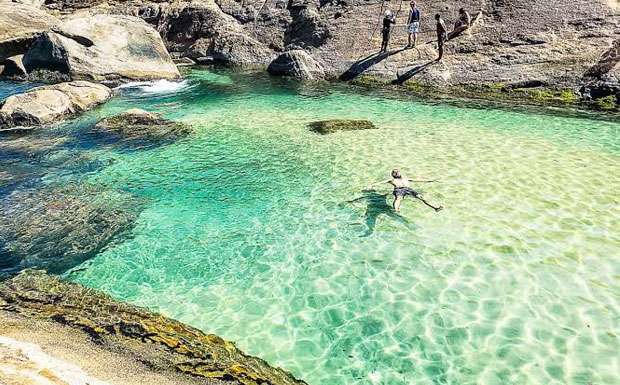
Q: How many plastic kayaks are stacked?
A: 0